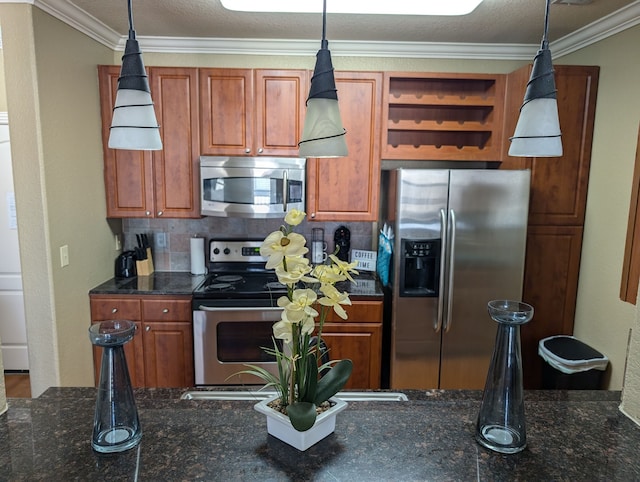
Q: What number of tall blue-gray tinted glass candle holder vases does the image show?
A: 2